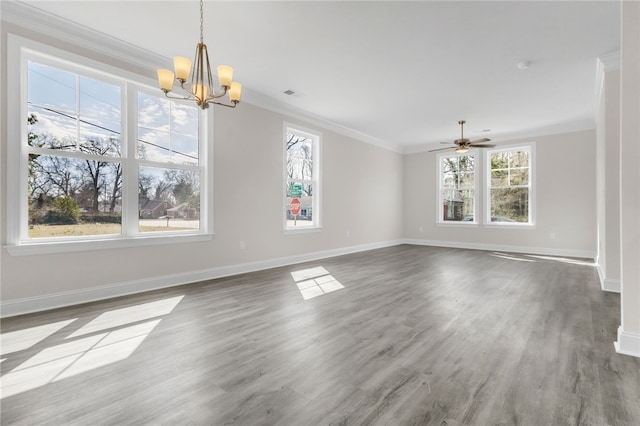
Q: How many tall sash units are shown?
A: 5